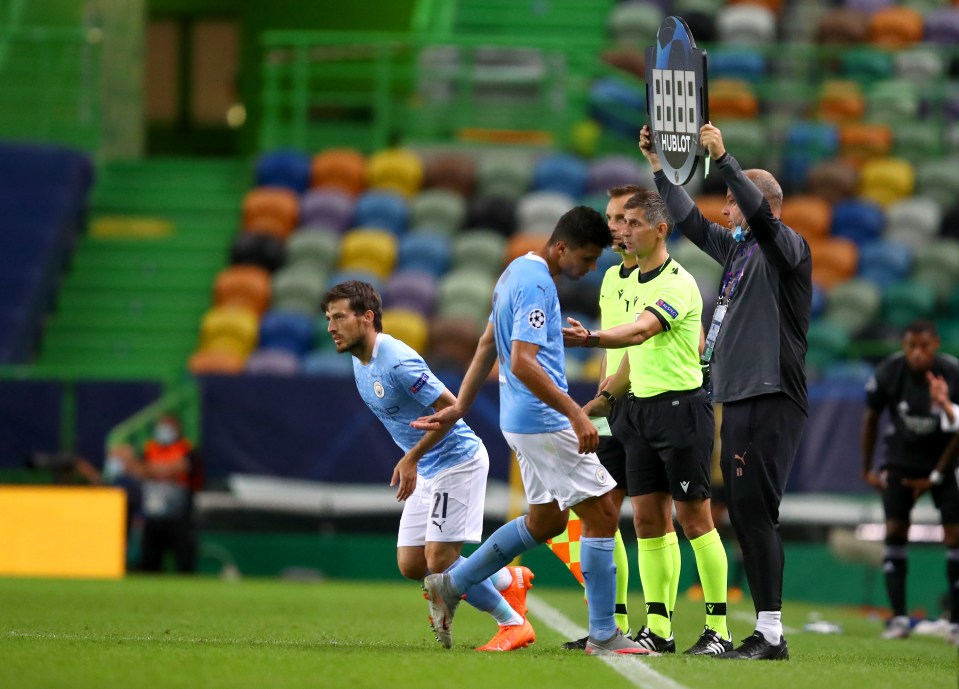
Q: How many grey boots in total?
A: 2